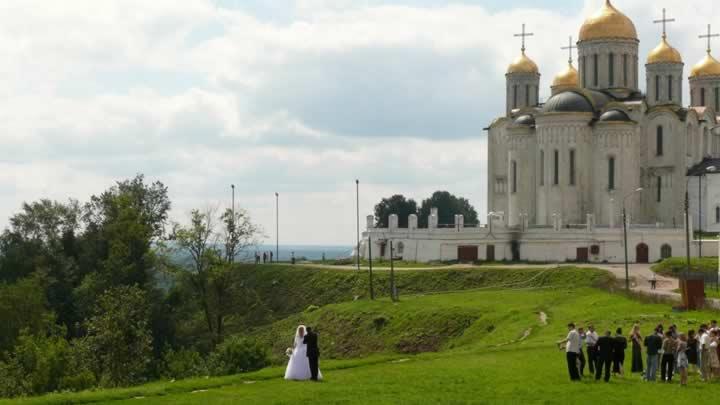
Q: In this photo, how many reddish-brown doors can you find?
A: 3